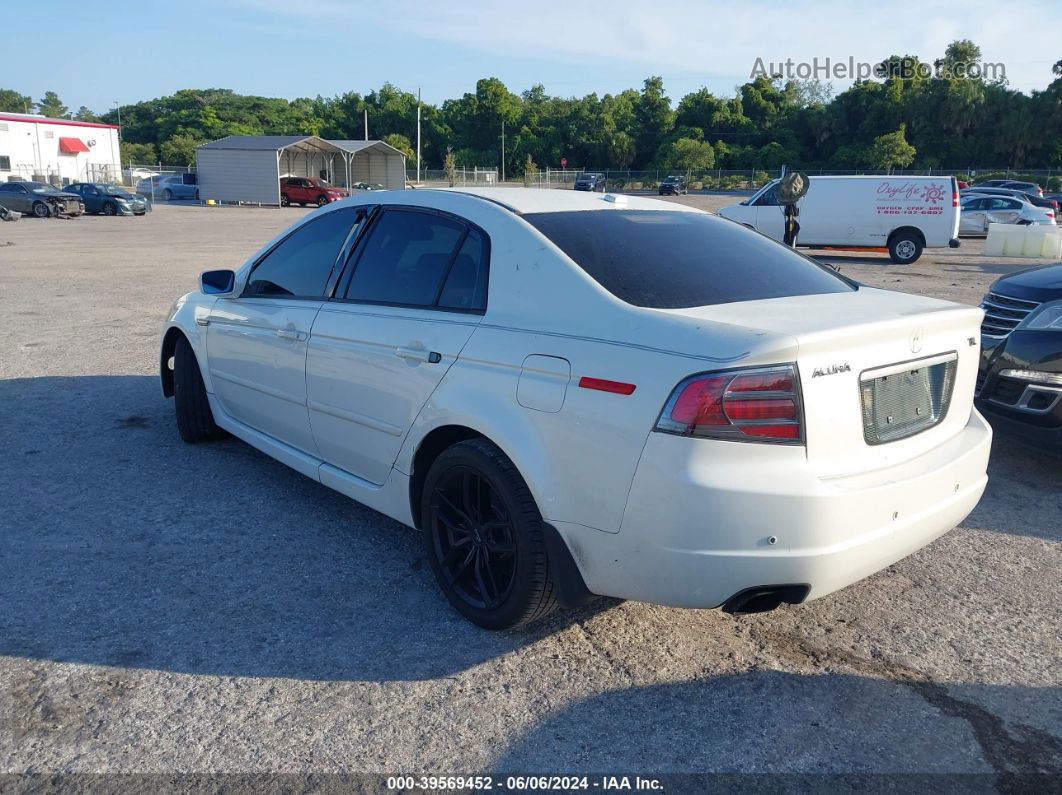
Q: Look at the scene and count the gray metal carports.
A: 2